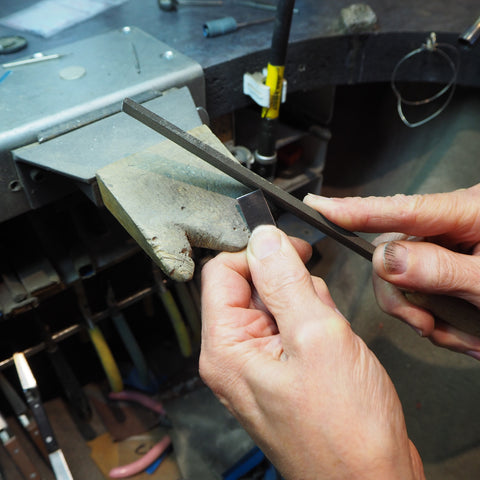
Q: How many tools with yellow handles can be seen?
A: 2